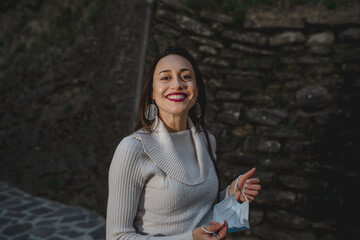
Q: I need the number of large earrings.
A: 2